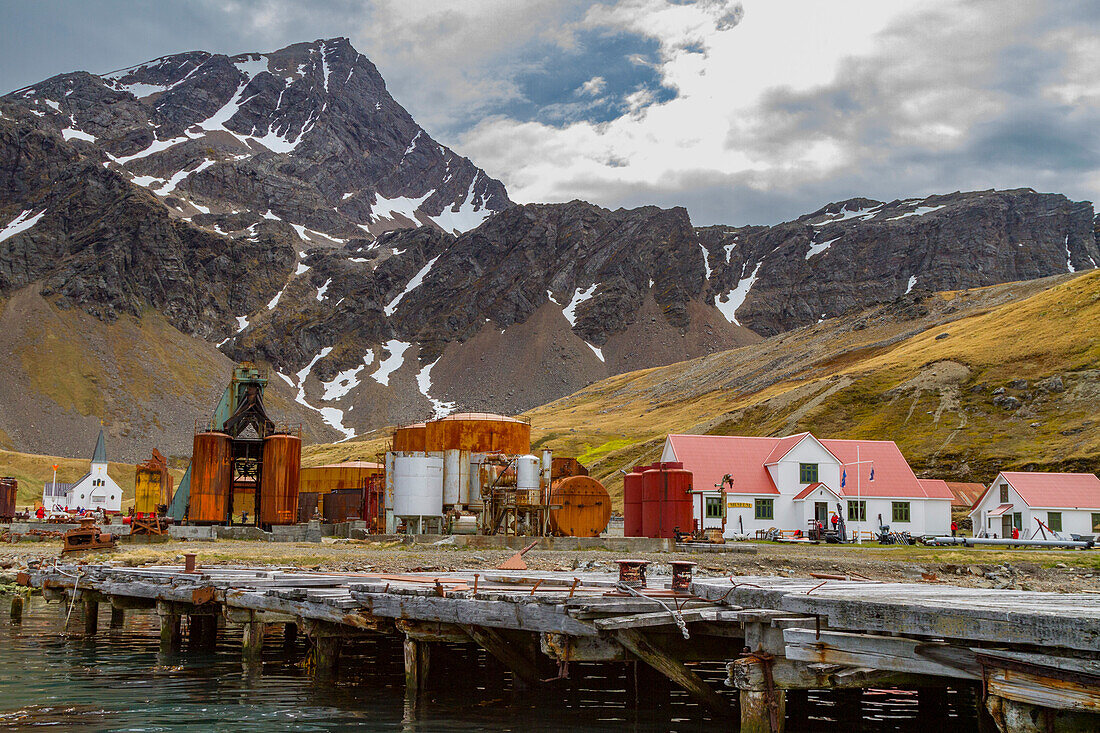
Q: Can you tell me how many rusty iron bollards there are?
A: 3